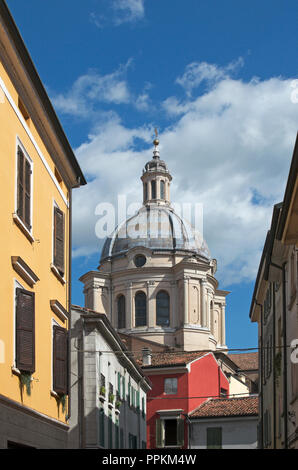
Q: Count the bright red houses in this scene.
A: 1